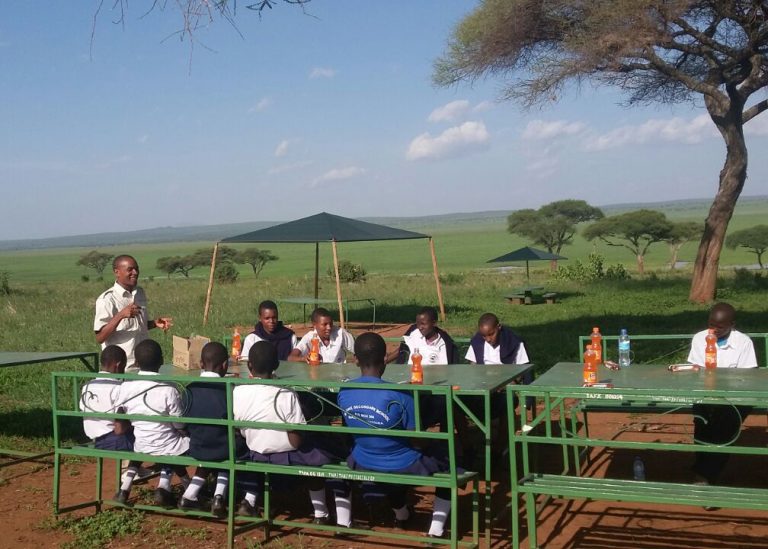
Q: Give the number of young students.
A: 10